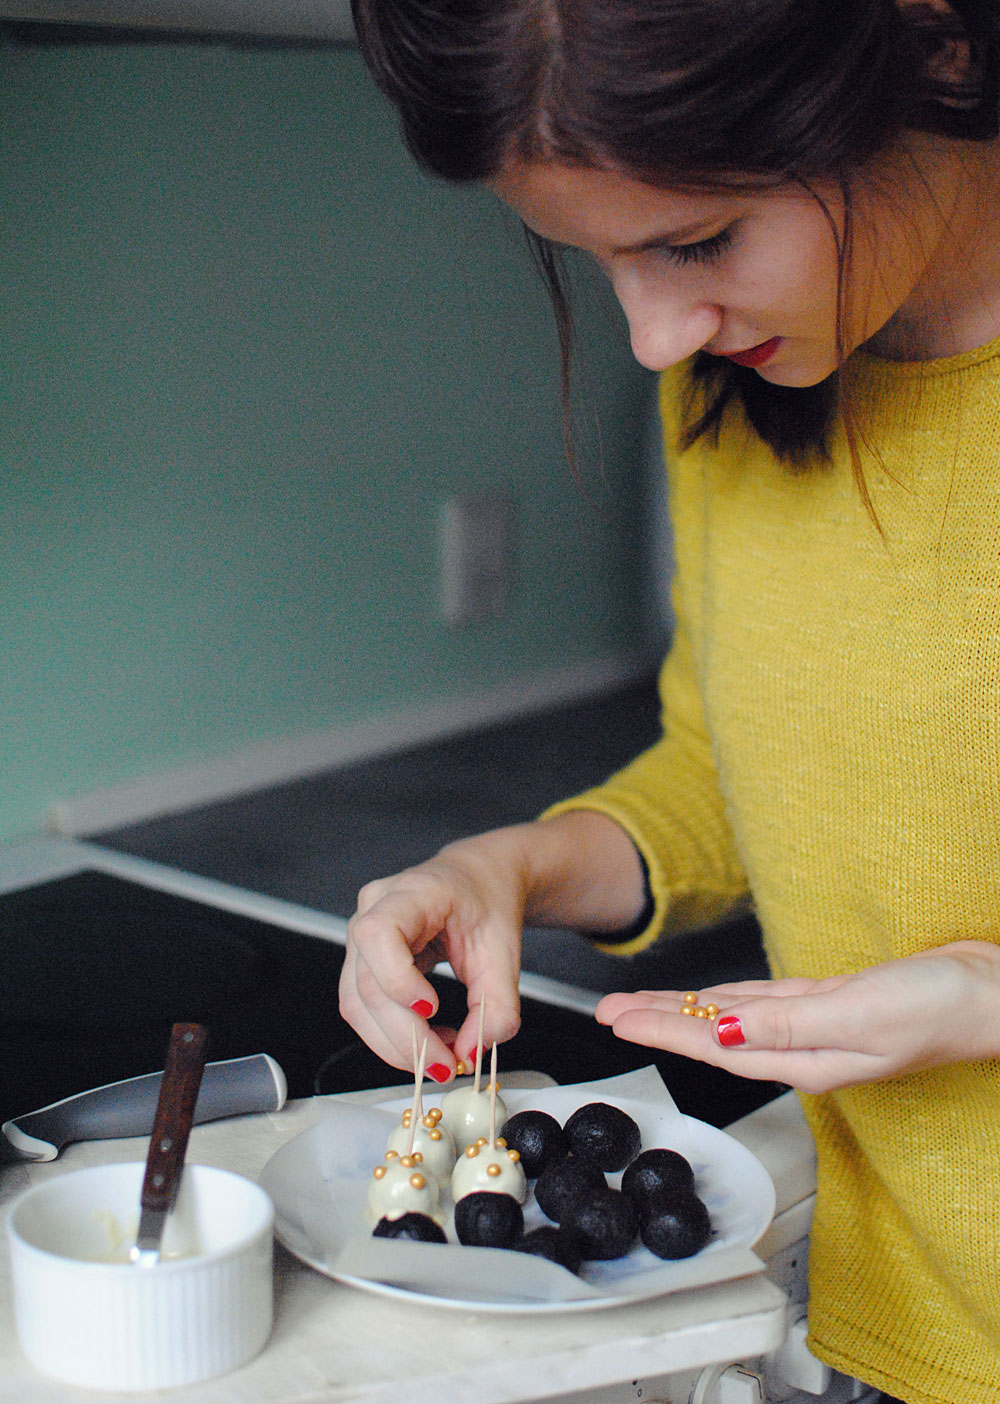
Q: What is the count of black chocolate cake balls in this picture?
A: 9